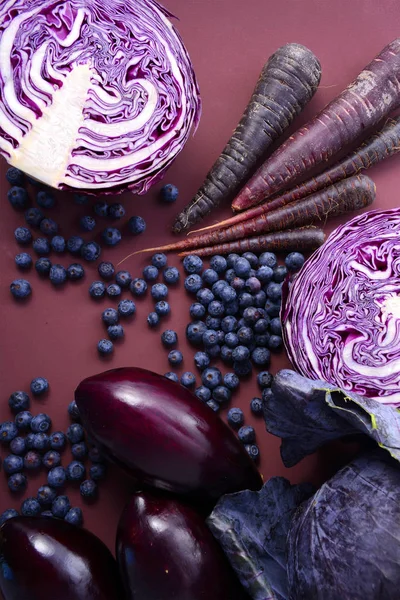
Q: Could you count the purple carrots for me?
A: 5